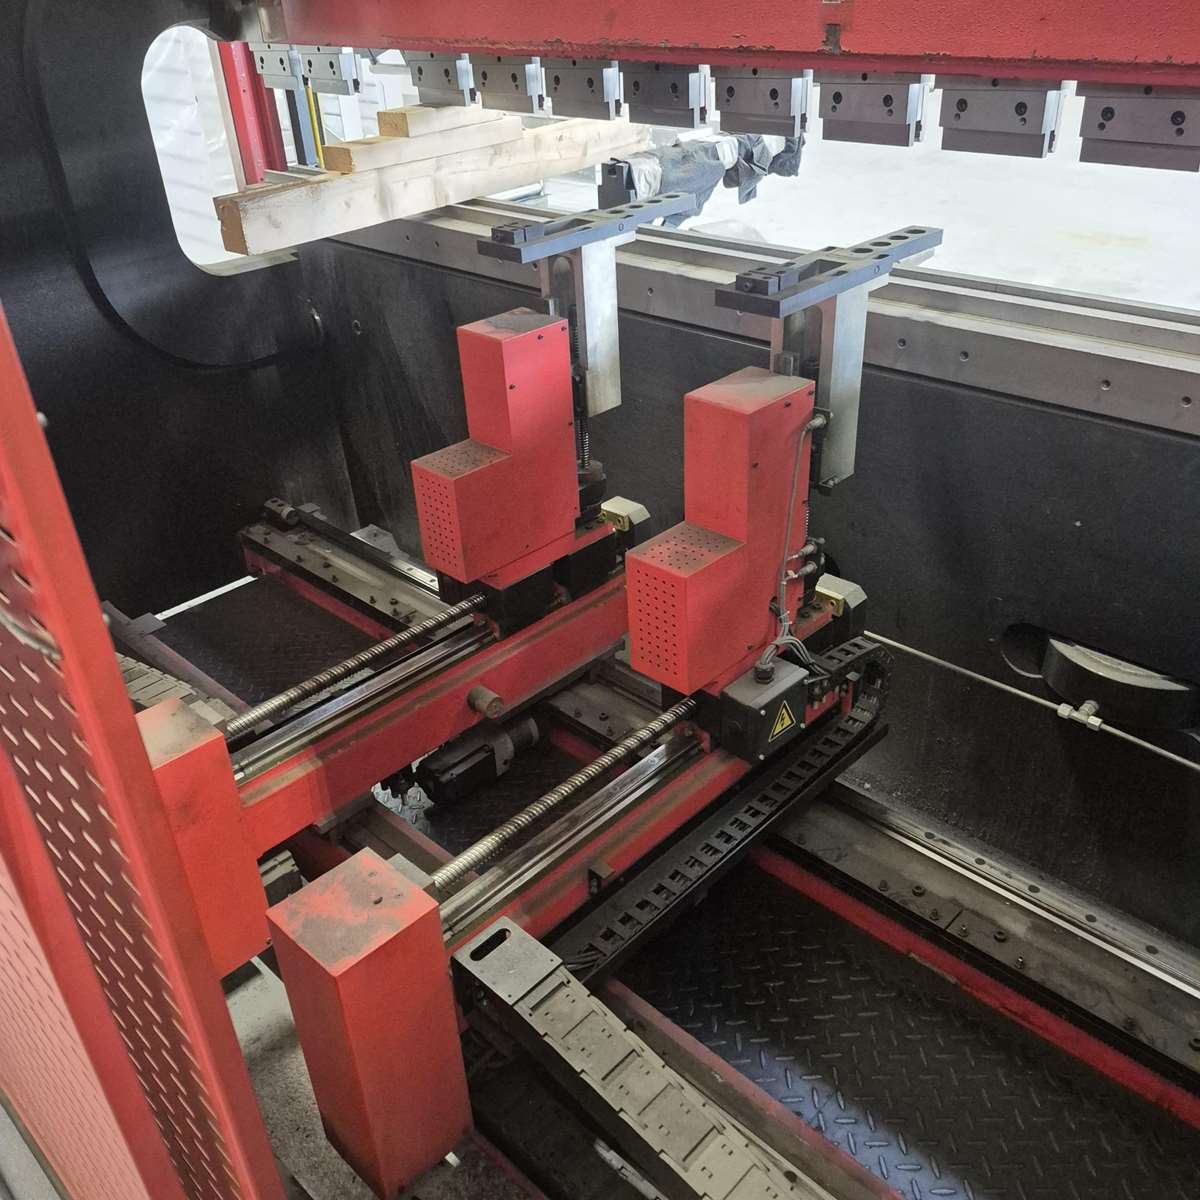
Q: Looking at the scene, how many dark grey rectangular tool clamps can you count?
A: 10